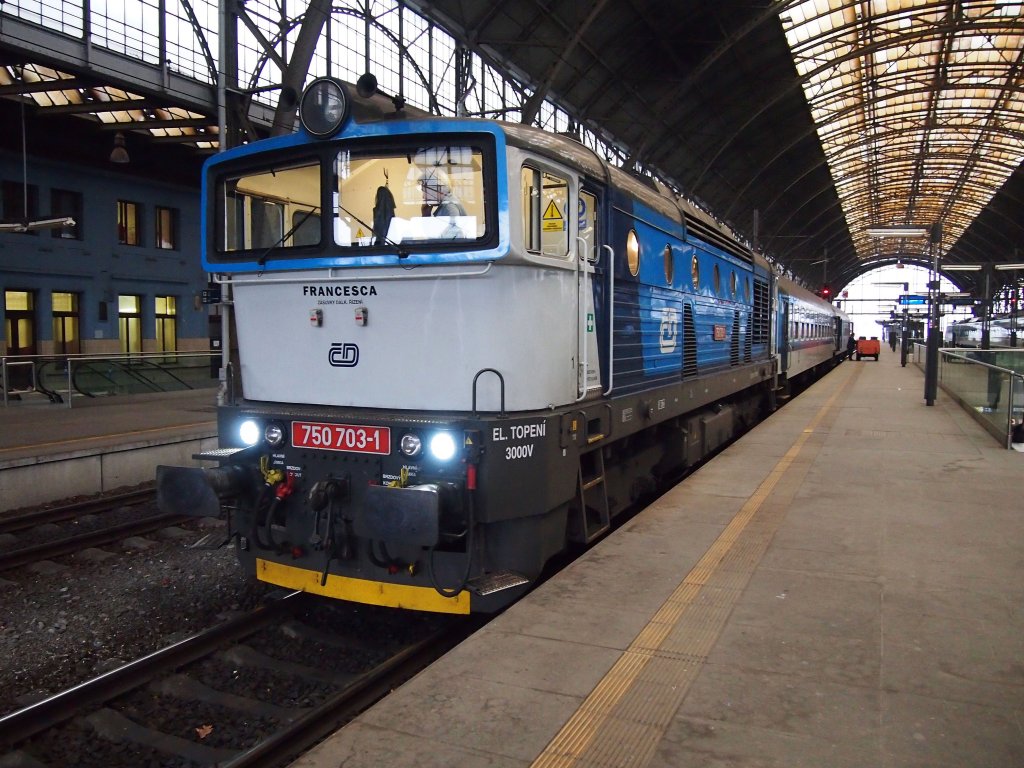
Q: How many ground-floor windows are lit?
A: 4